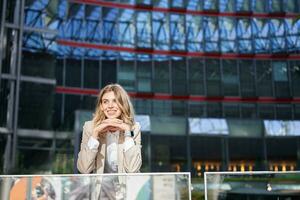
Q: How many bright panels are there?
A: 3